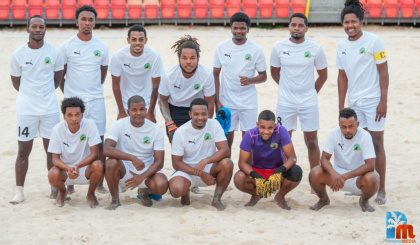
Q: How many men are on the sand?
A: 12